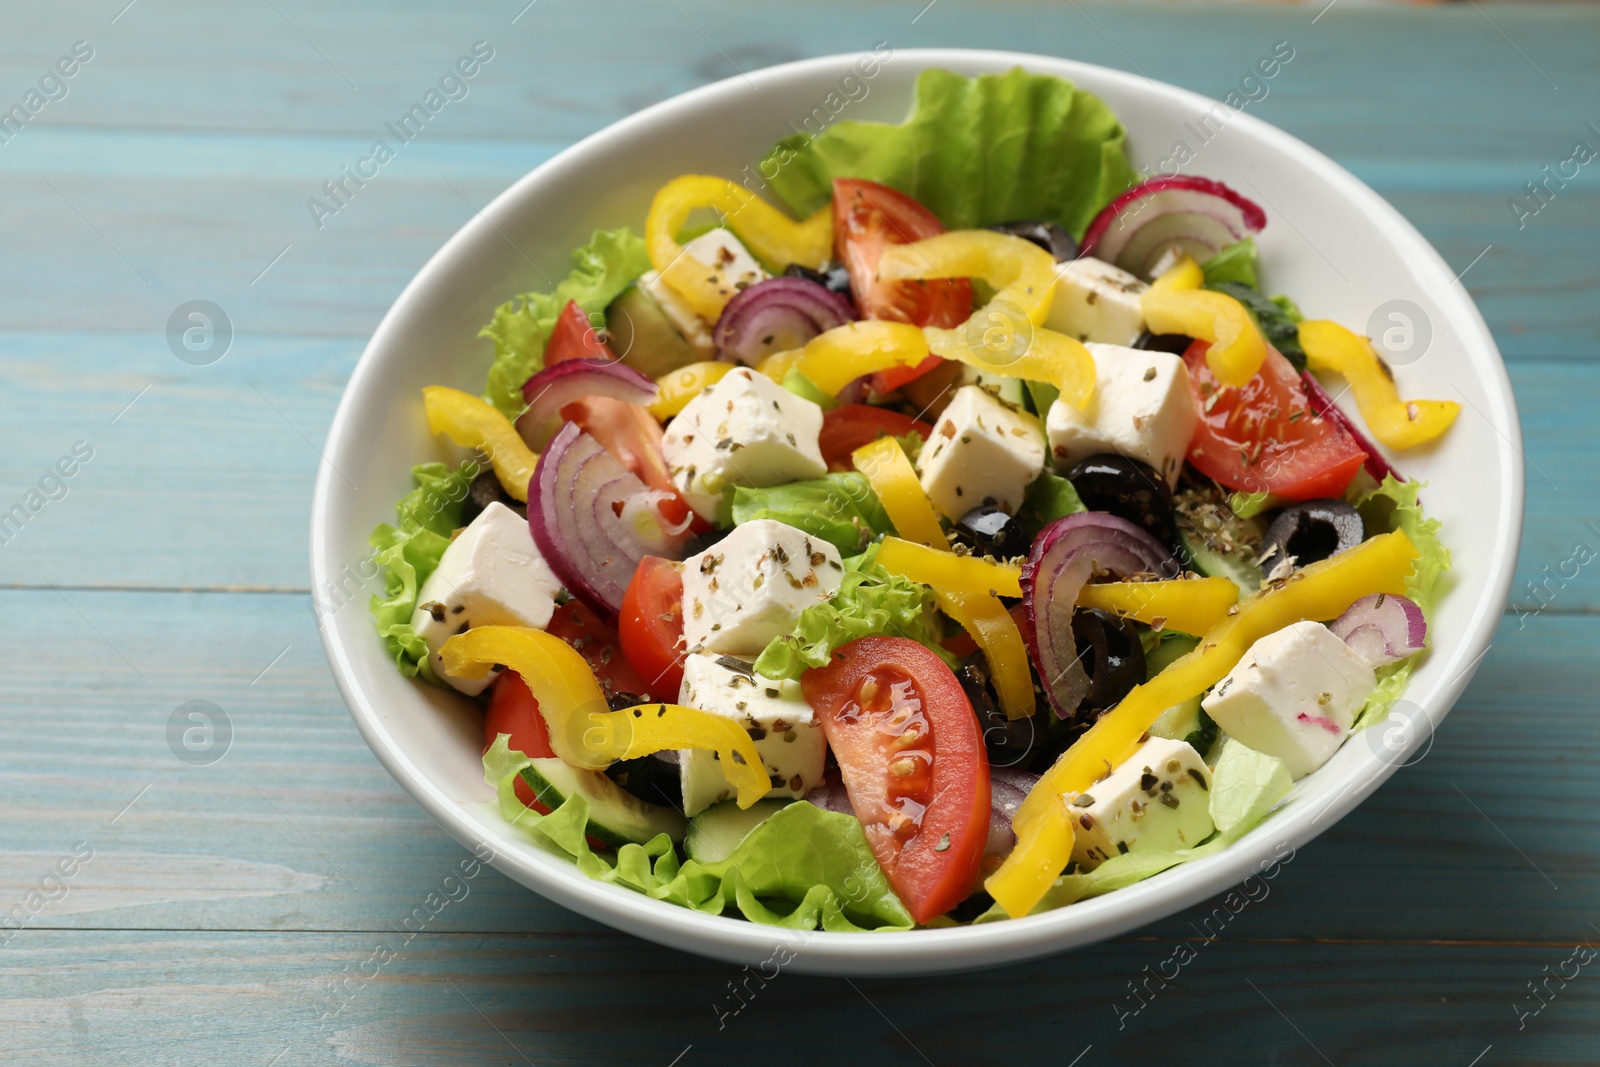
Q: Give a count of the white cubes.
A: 10